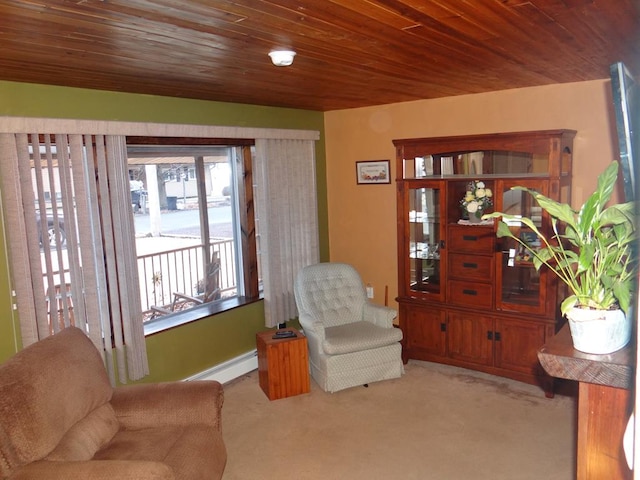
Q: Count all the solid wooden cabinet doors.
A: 3